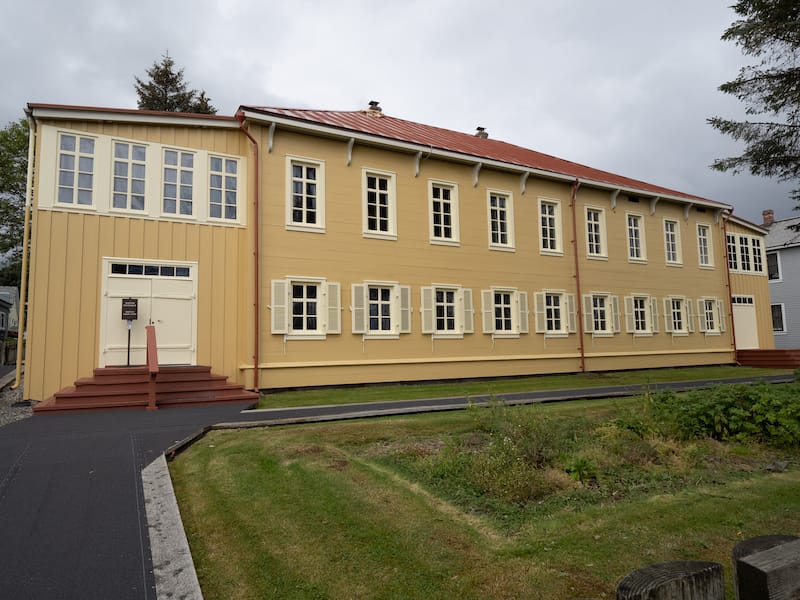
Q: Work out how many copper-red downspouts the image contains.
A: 3